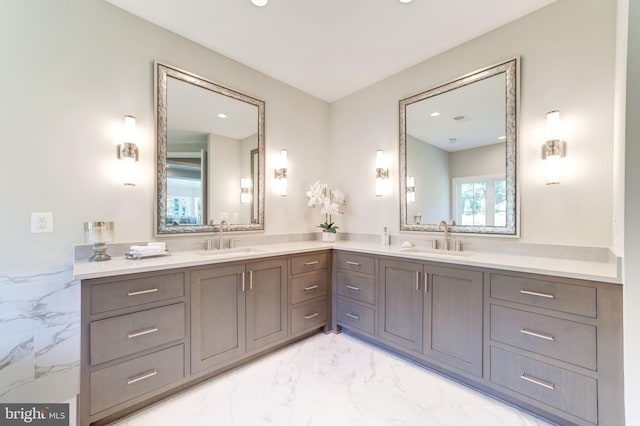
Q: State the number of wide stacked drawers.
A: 6